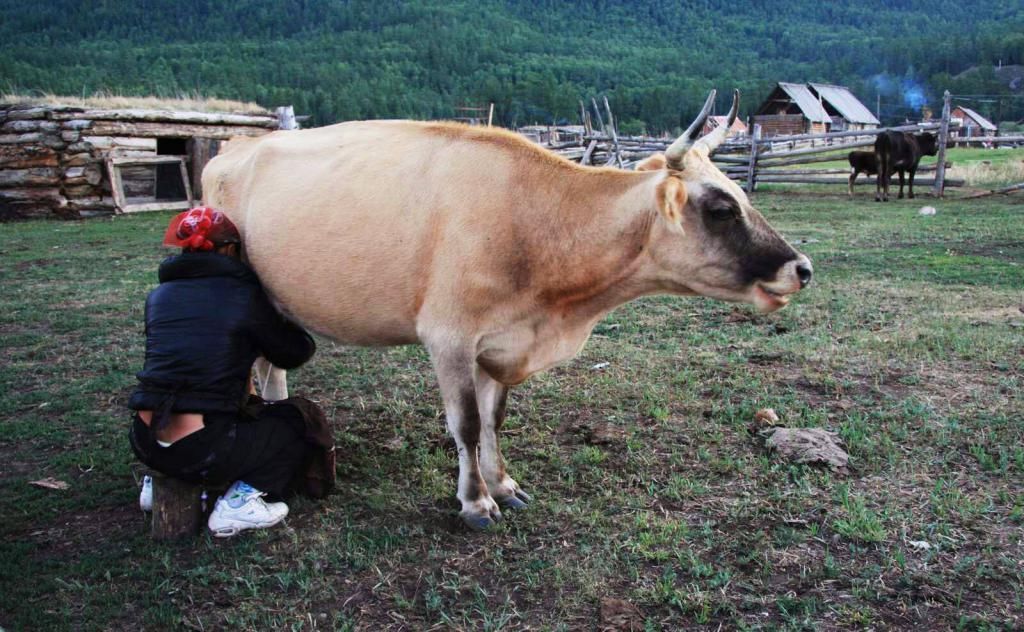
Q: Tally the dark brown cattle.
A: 2